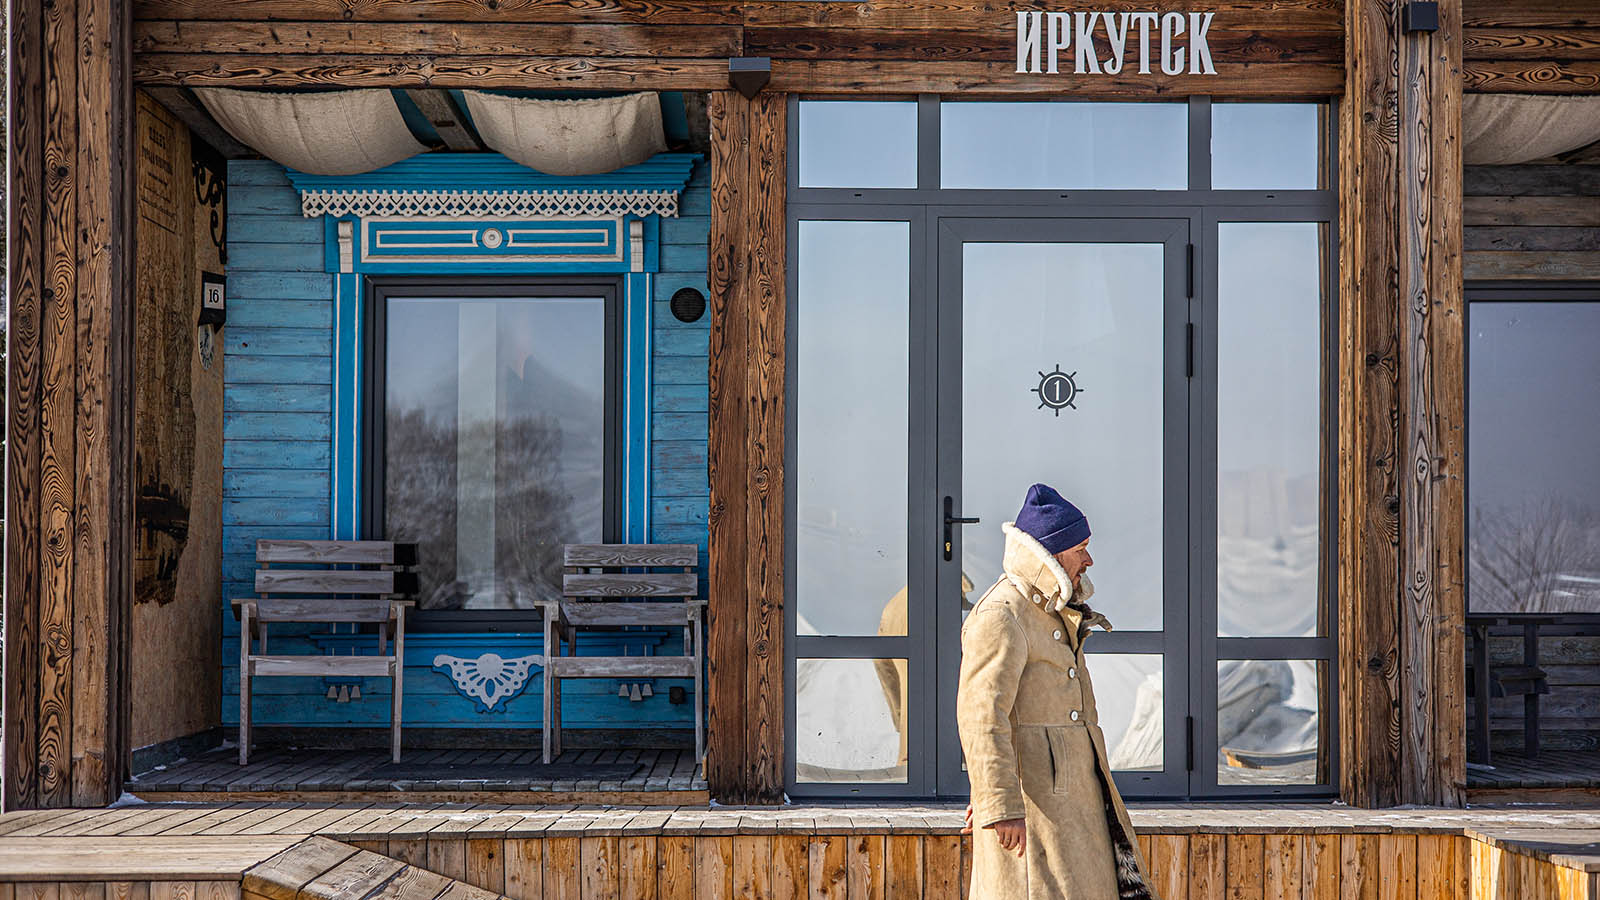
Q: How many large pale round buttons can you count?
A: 4